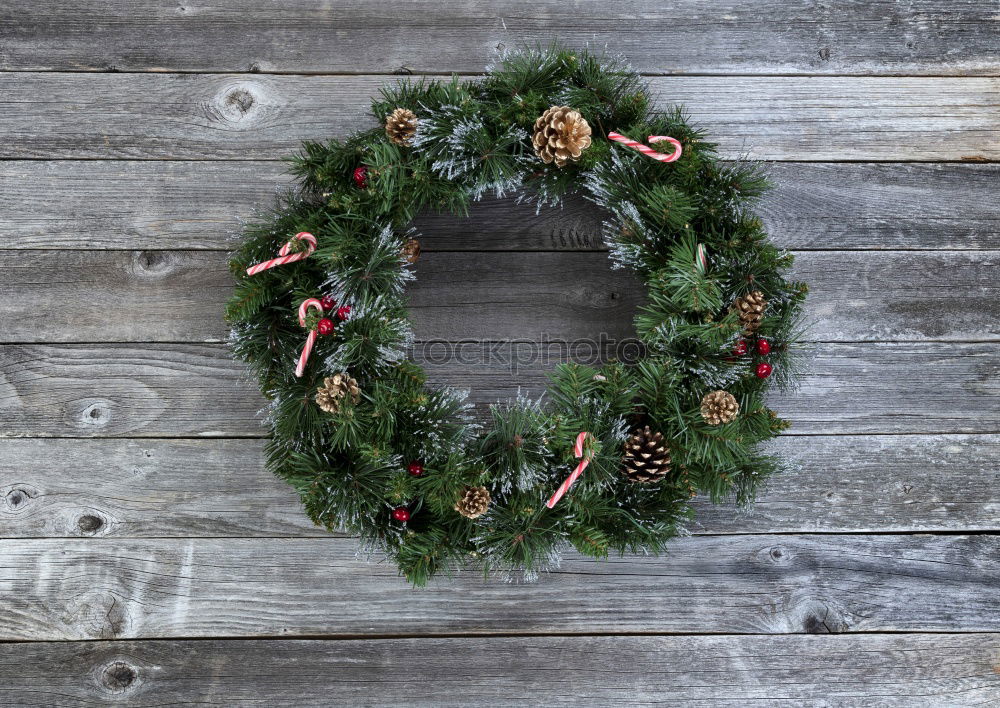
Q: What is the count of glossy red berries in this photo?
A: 9